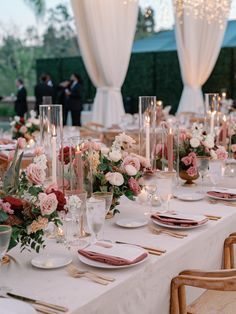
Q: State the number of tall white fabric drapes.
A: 2